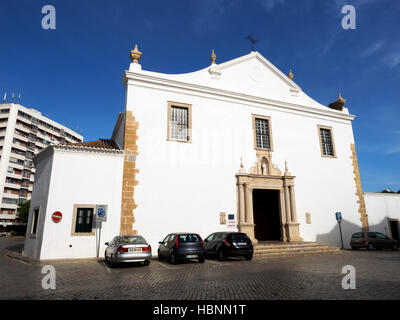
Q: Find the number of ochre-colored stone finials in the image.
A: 4